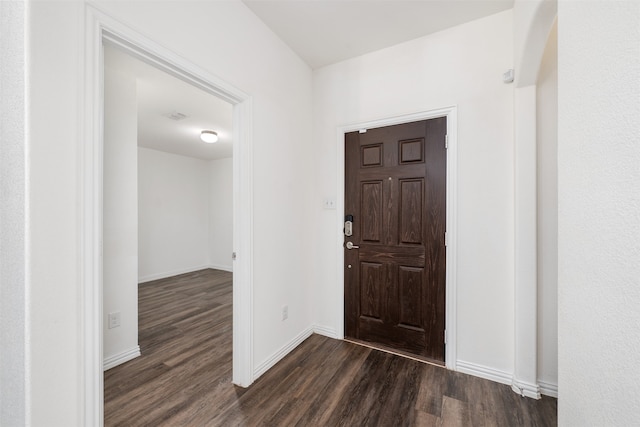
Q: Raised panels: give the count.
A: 6